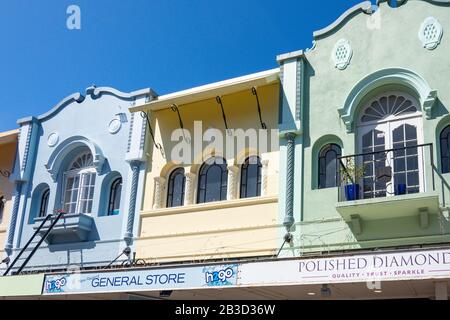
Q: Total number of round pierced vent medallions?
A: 2